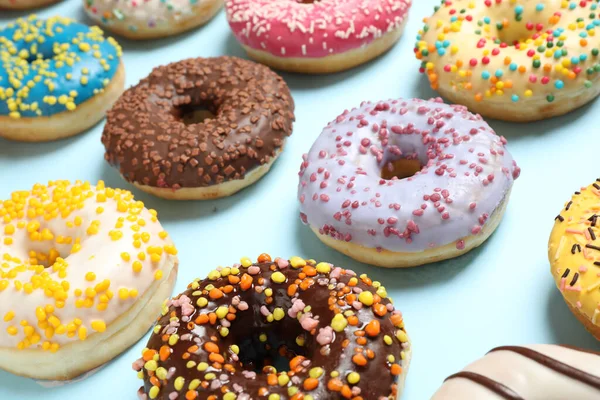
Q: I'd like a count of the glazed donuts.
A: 11